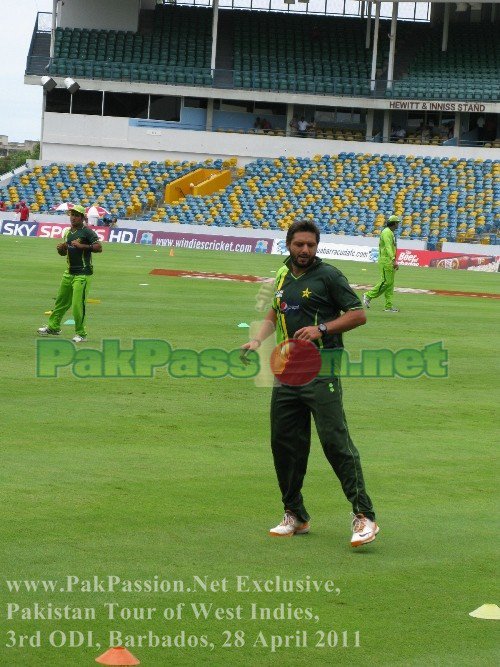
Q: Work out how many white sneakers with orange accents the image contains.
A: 2